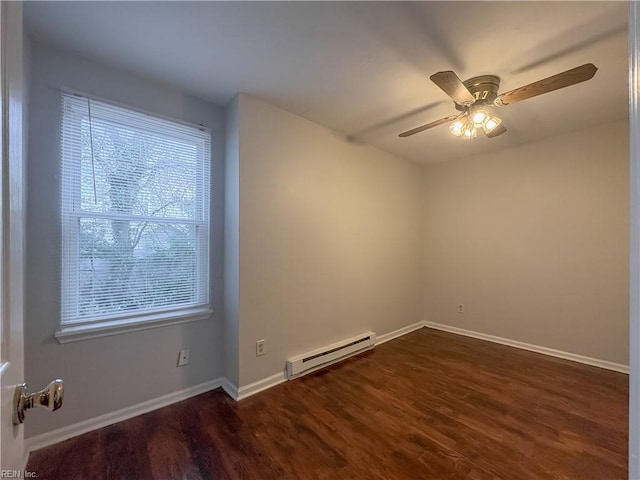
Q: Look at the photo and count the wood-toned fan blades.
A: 4